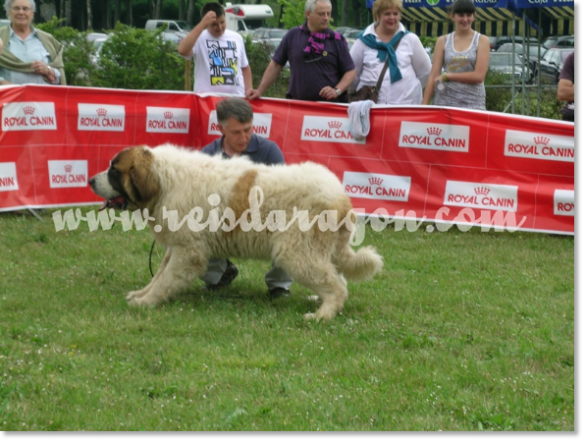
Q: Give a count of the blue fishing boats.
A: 0